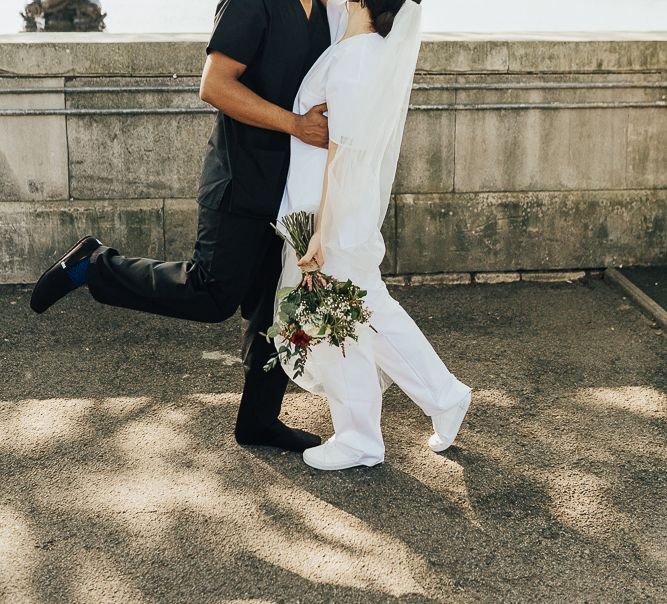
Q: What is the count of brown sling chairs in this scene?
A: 0